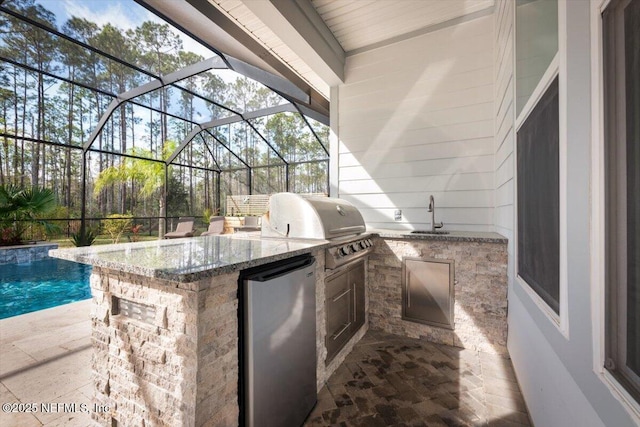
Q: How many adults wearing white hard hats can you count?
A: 0